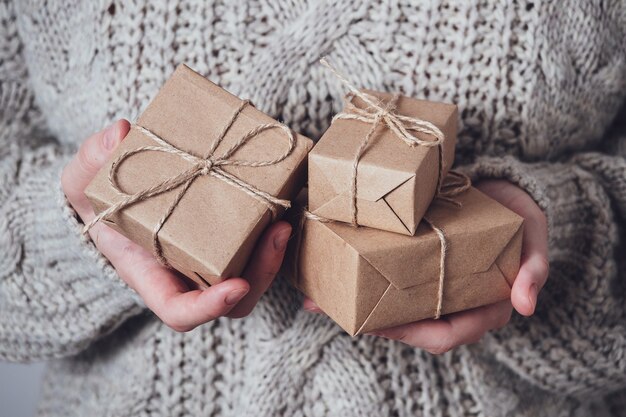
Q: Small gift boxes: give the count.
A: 3